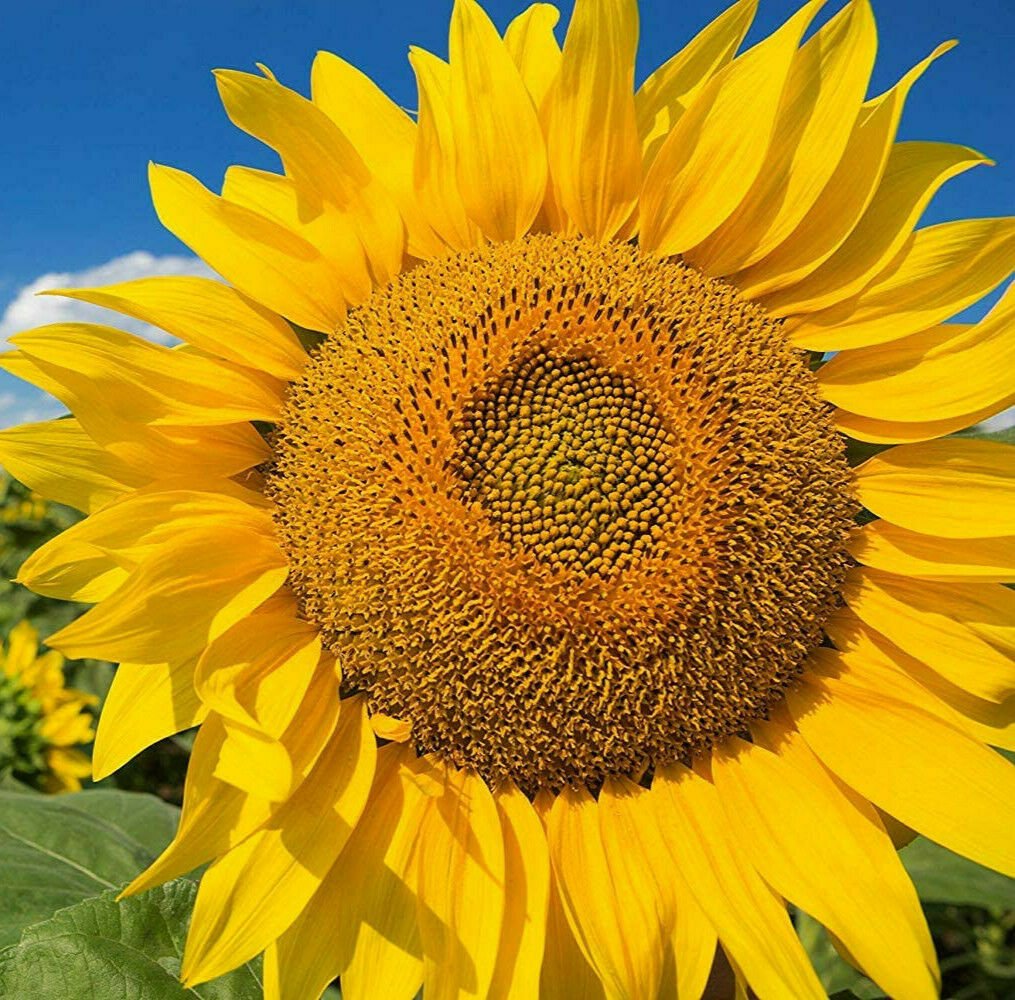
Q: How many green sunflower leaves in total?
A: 3